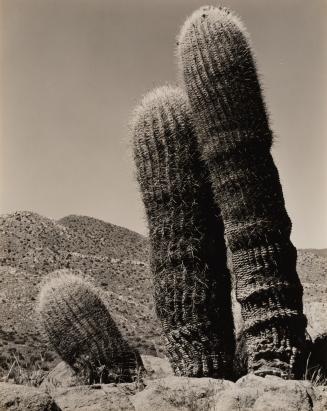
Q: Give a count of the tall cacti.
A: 2